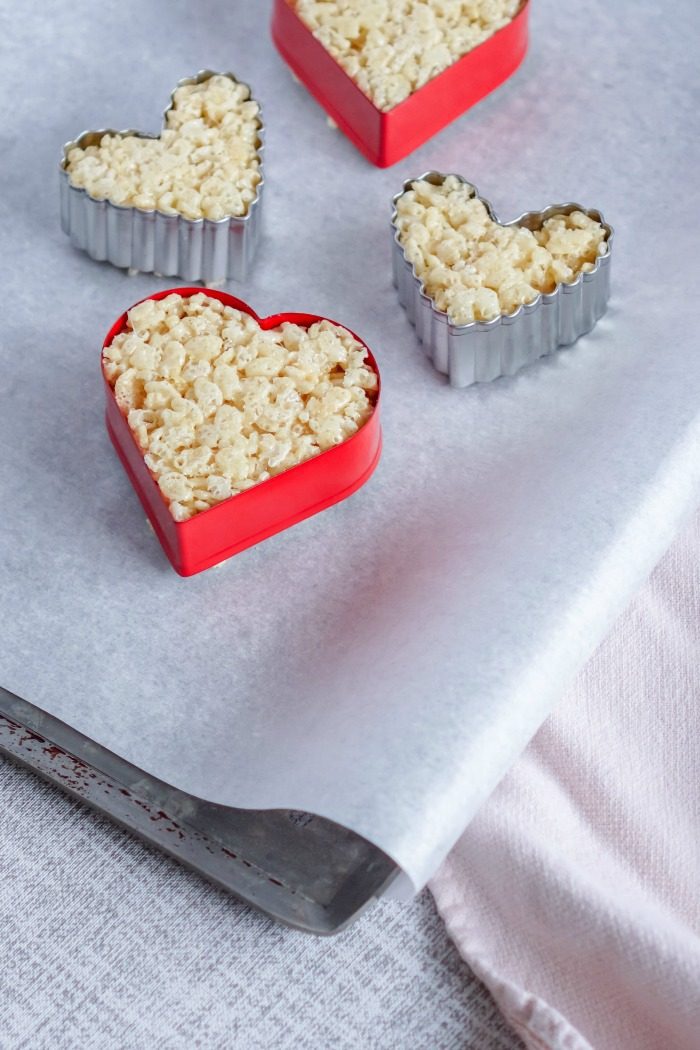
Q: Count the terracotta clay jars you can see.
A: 0